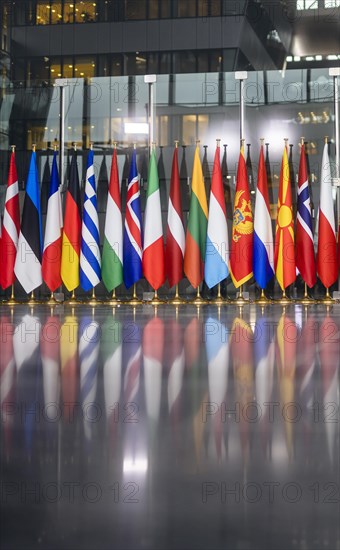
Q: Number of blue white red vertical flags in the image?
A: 1